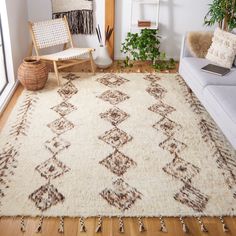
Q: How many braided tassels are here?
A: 11